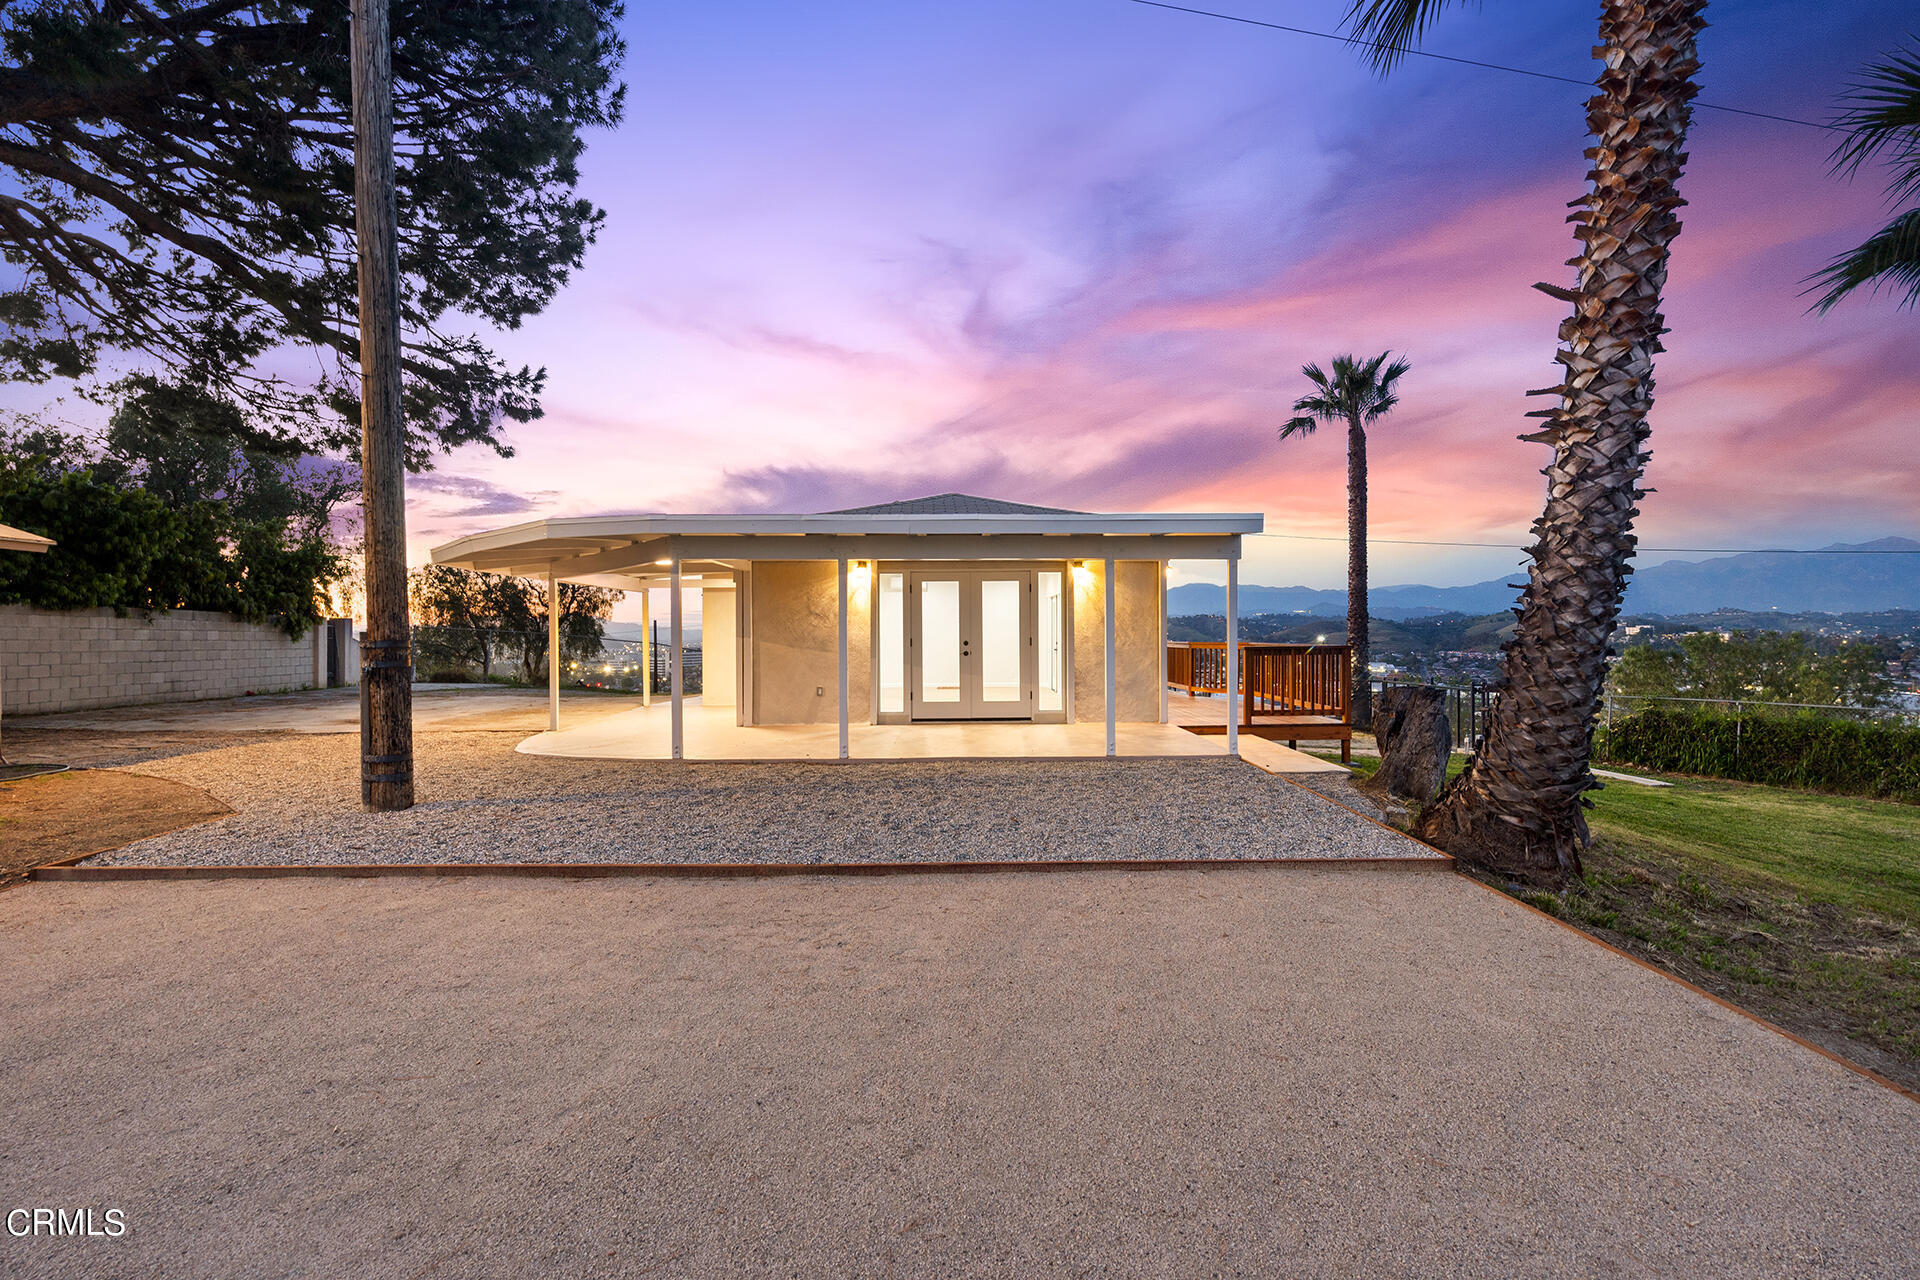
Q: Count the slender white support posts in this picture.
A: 6